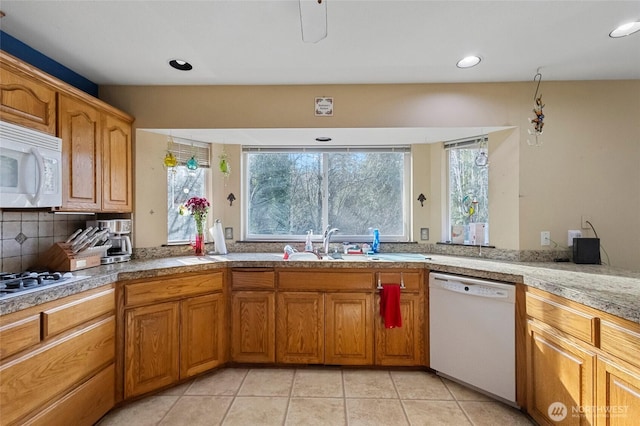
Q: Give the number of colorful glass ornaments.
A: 3